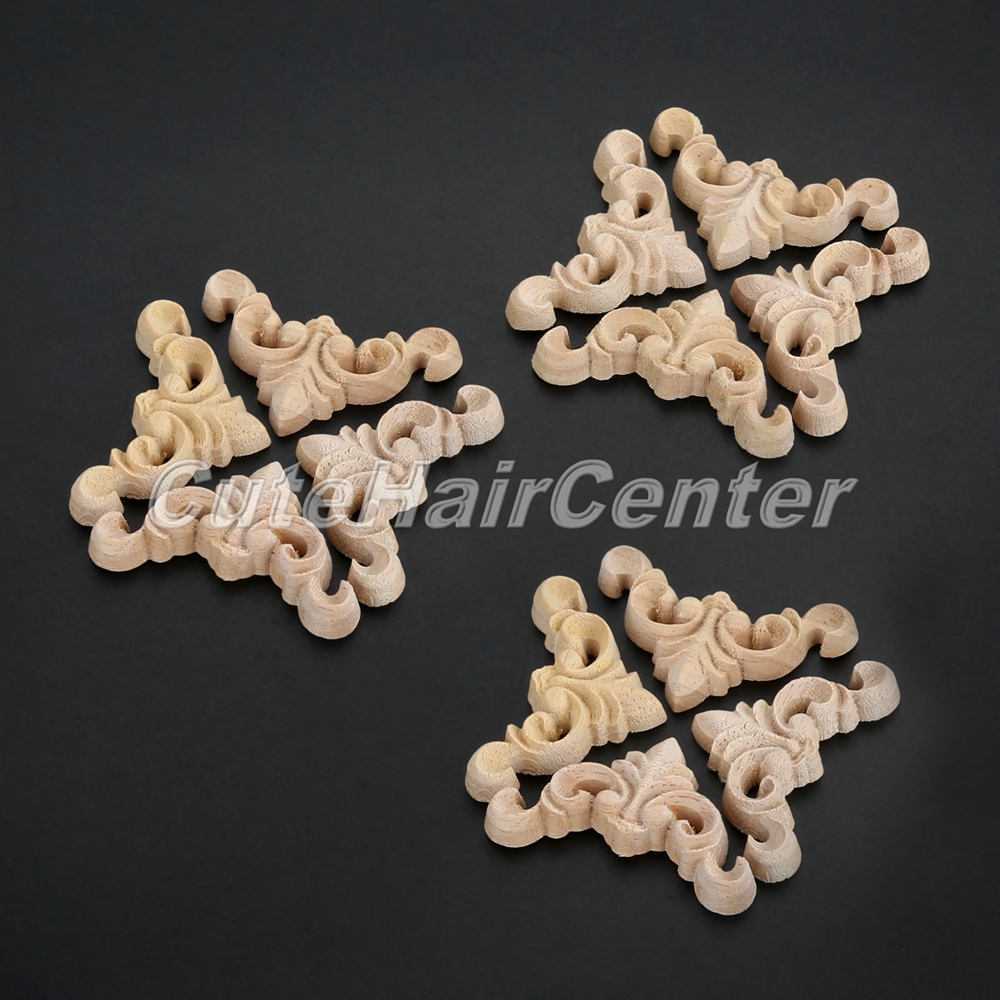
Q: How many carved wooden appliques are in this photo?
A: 12